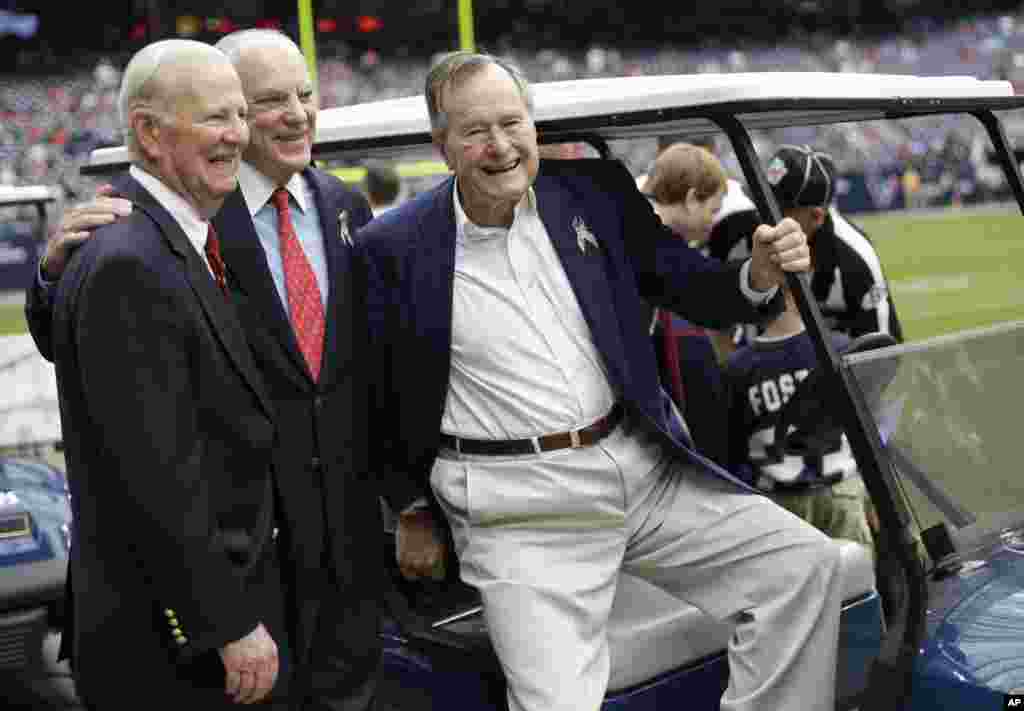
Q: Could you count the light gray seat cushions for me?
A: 1